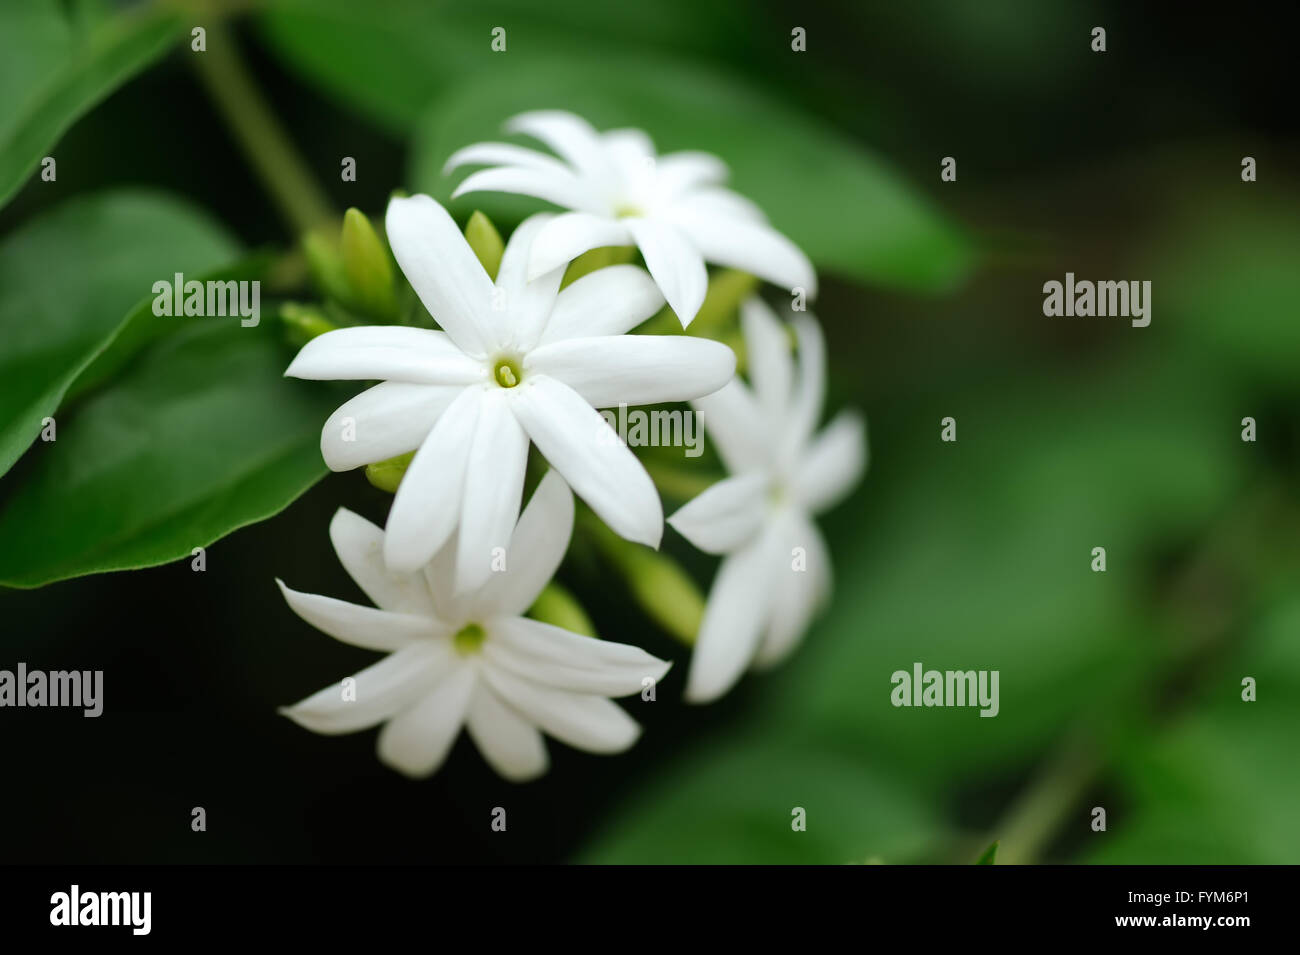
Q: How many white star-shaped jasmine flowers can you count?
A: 4